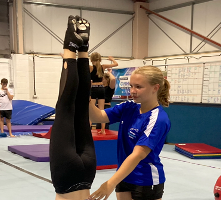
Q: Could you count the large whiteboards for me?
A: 2